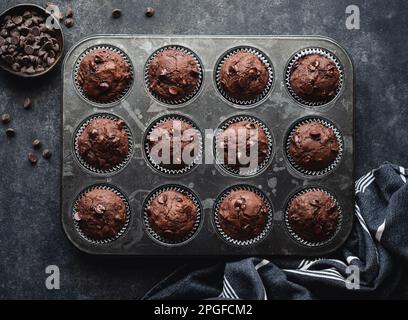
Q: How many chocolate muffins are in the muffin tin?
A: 12